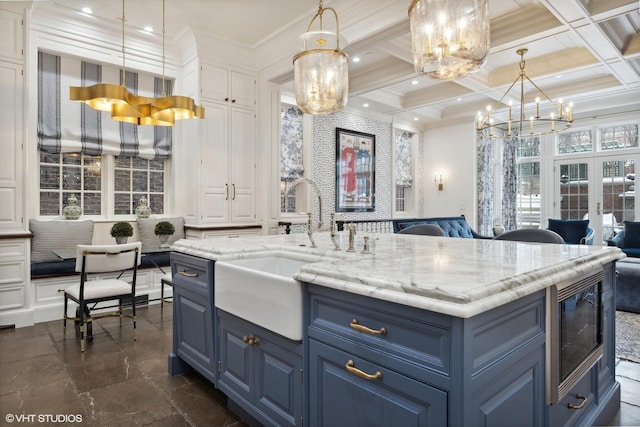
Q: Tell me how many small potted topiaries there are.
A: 2